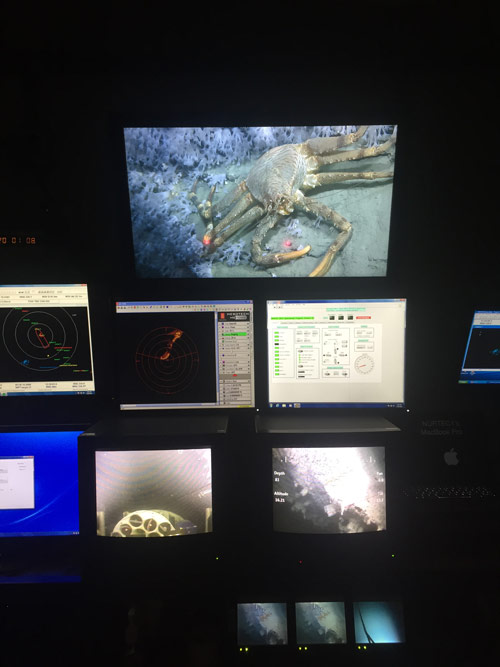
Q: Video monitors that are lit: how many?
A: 11